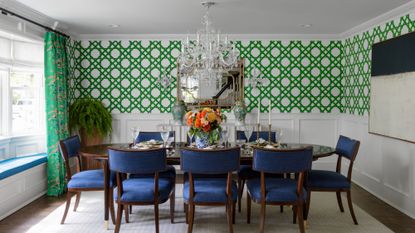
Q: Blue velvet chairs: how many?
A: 8